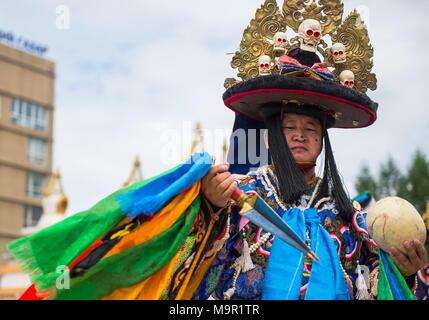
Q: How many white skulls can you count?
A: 5